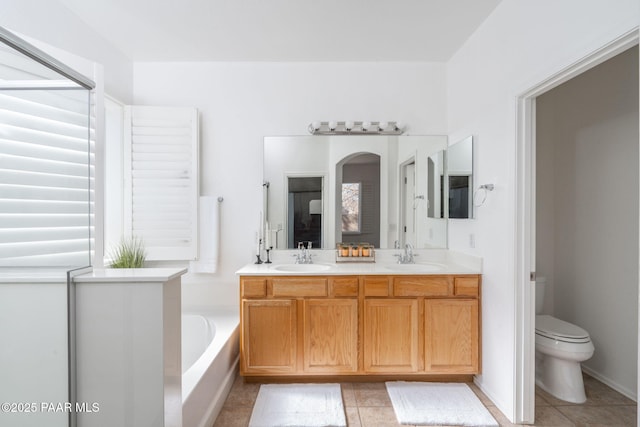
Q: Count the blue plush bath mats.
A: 0